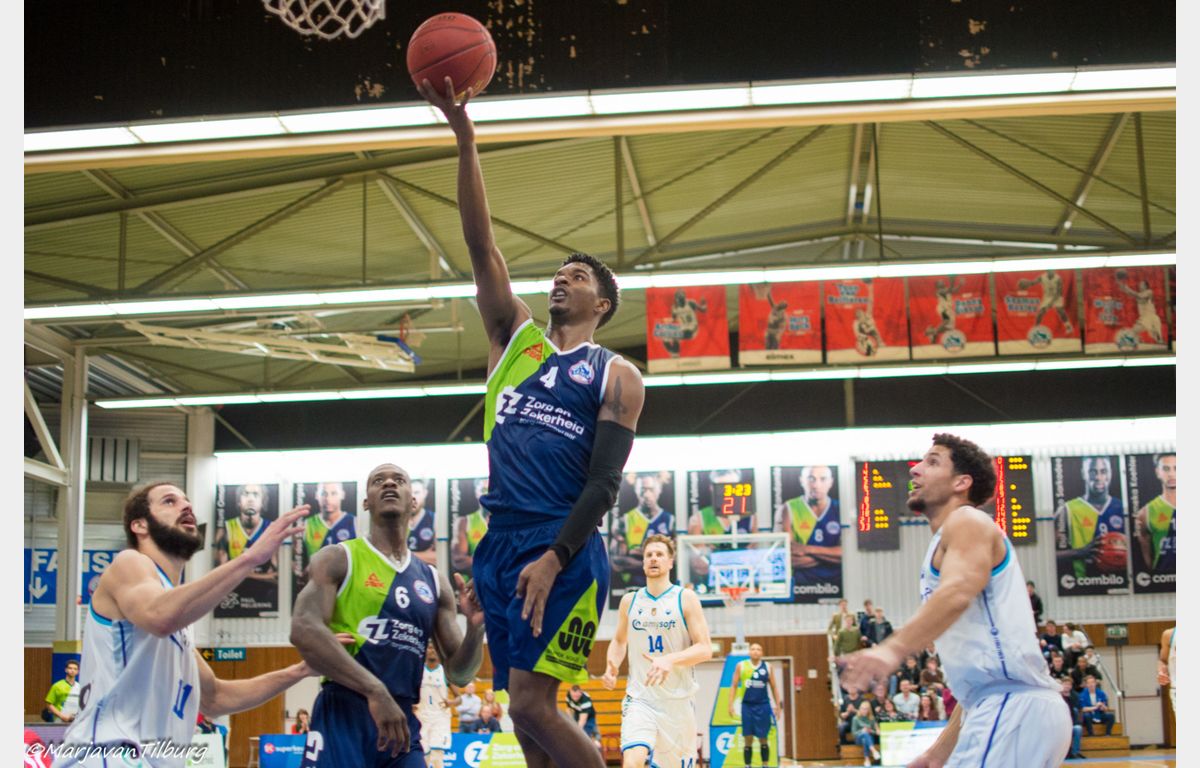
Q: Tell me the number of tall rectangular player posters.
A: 9